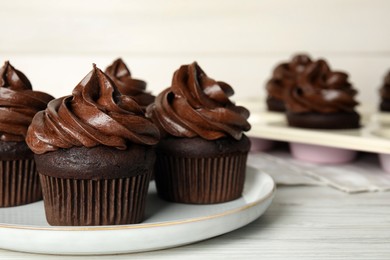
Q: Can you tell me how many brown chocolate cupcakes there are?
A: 7